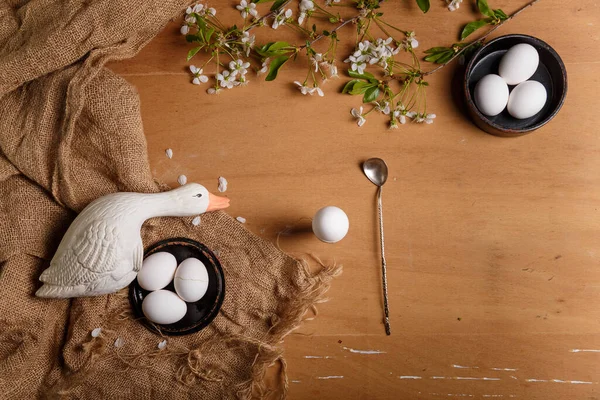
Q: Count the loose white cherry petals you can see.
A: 8